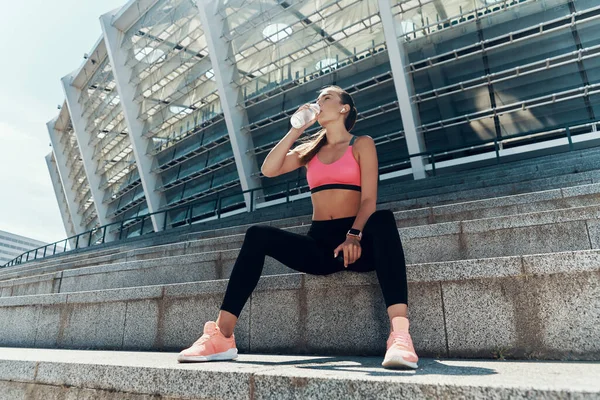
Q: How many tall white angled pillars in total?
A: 6